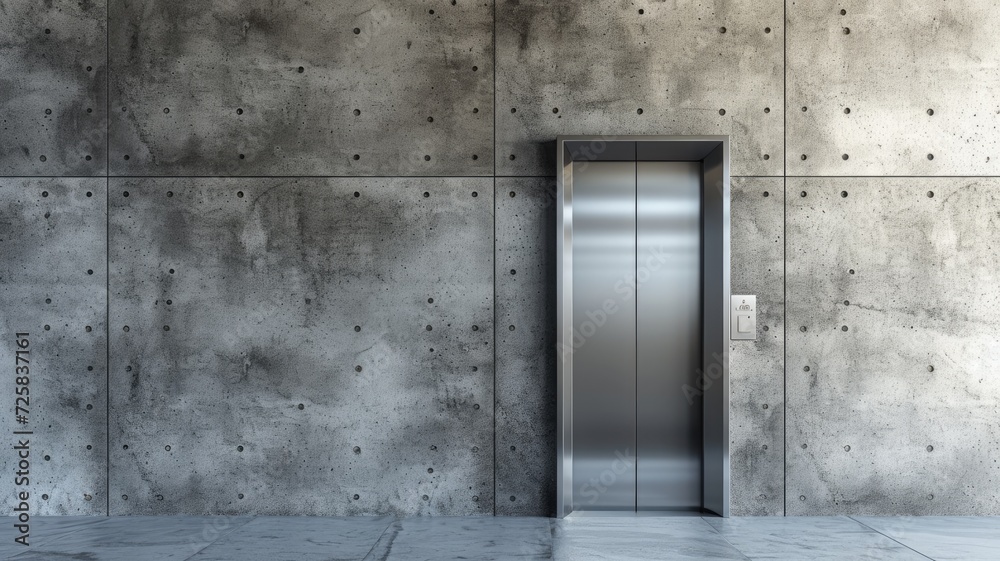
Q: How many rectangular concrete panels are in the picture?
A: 8